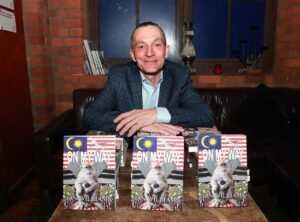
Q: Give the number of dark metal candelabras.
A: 1